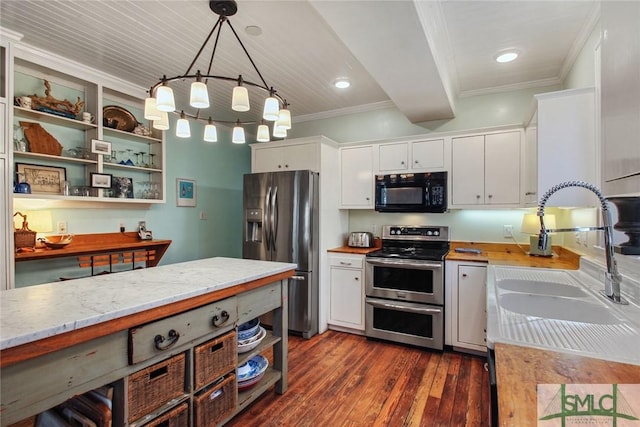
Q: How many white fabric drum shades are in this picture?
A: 12